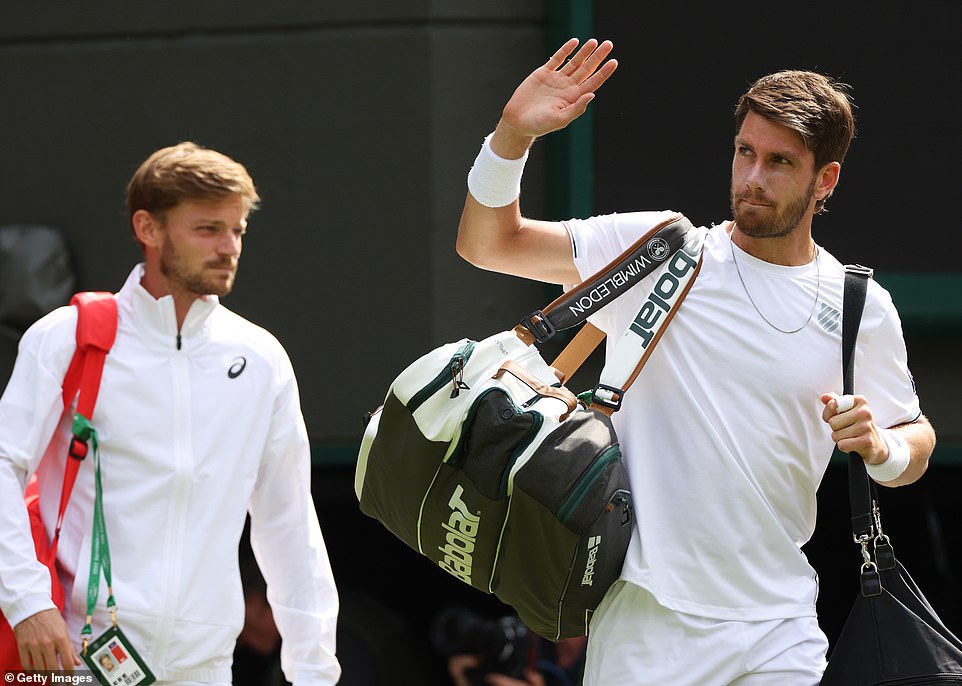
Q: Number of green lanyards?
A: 1